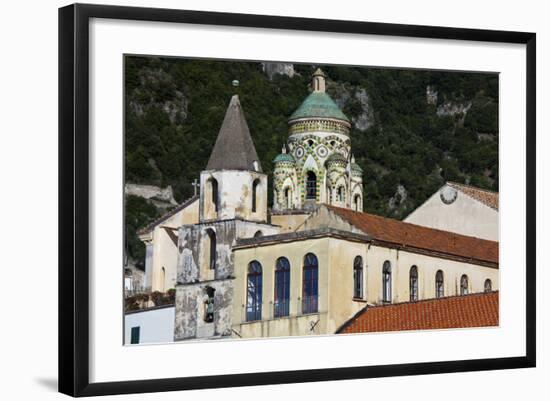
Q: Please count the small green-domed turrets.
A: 3